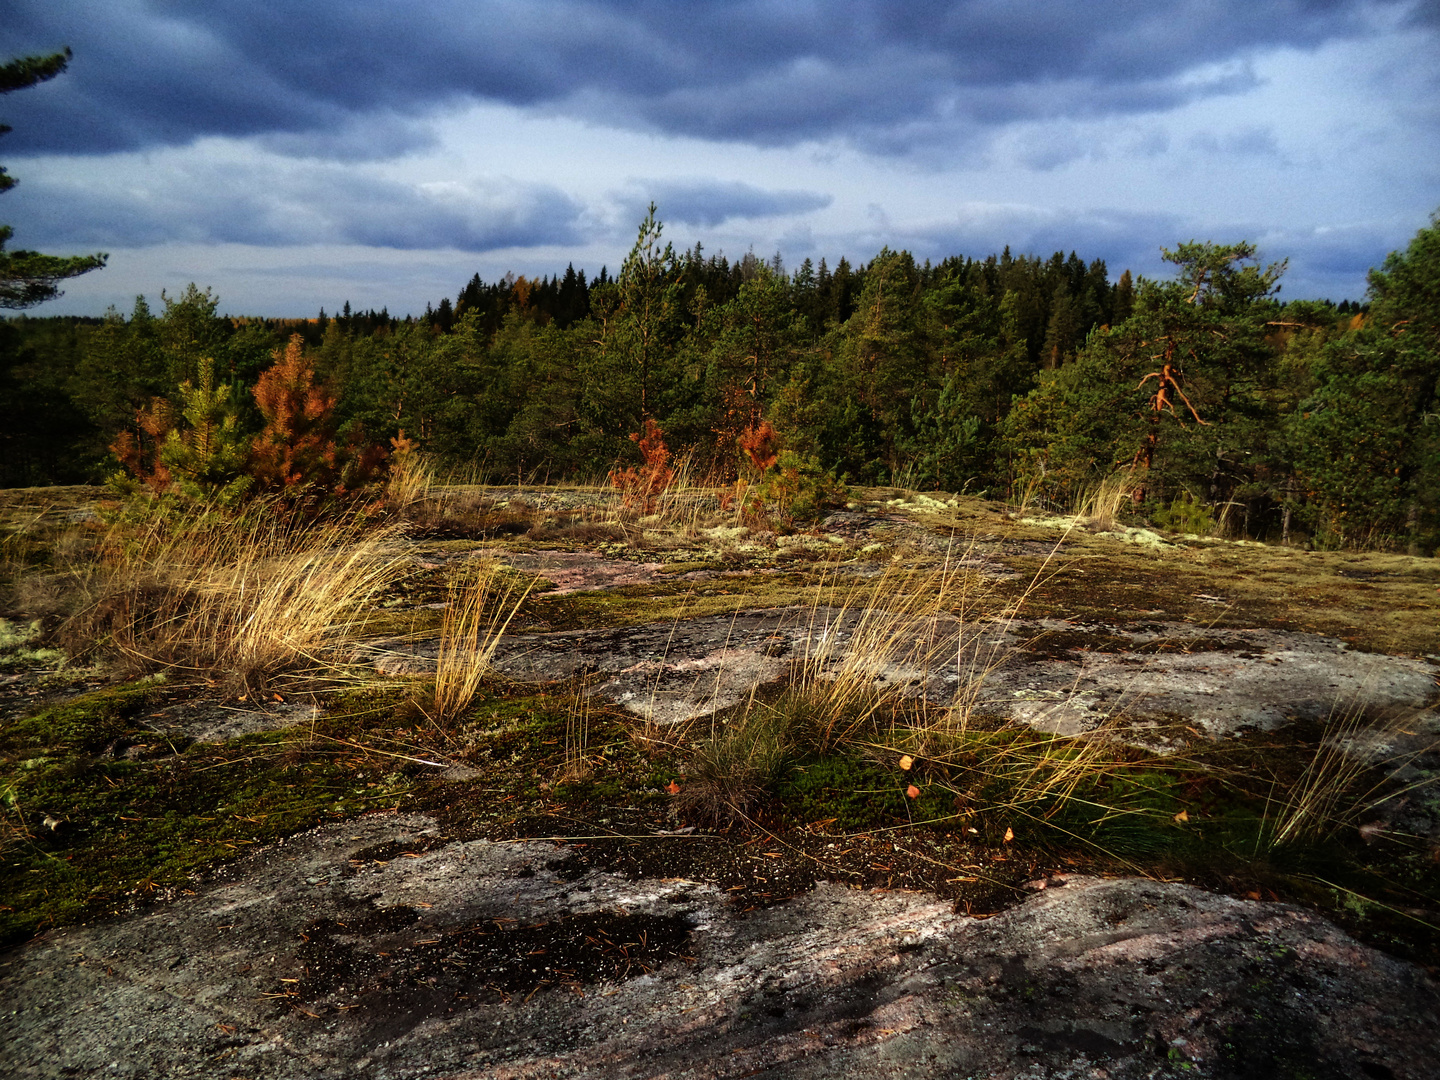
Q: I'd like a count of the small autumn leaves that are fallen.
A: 5